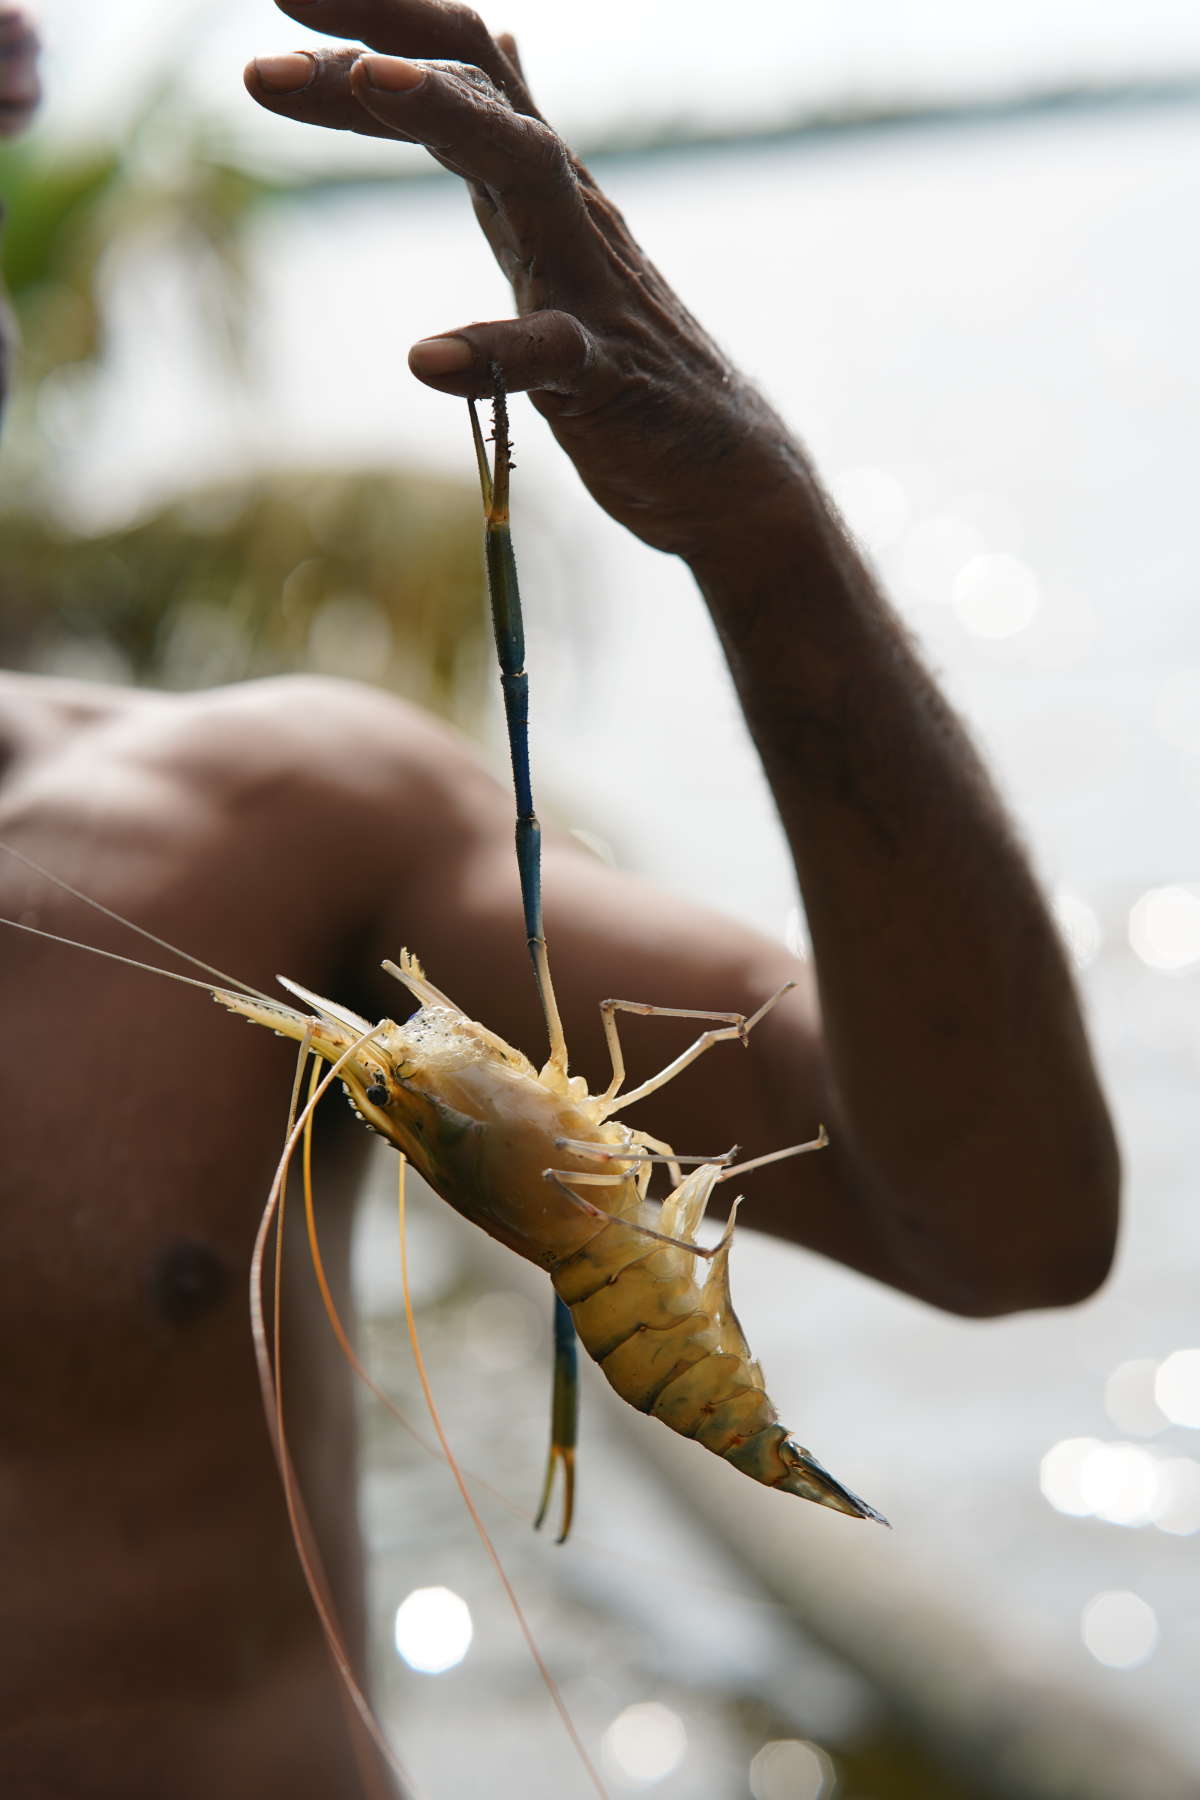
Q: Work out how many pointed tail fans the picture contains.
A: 1